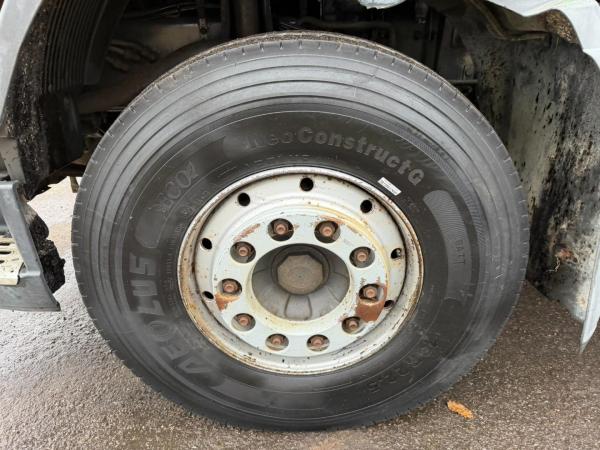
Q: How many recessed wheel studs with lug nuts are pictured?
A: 10